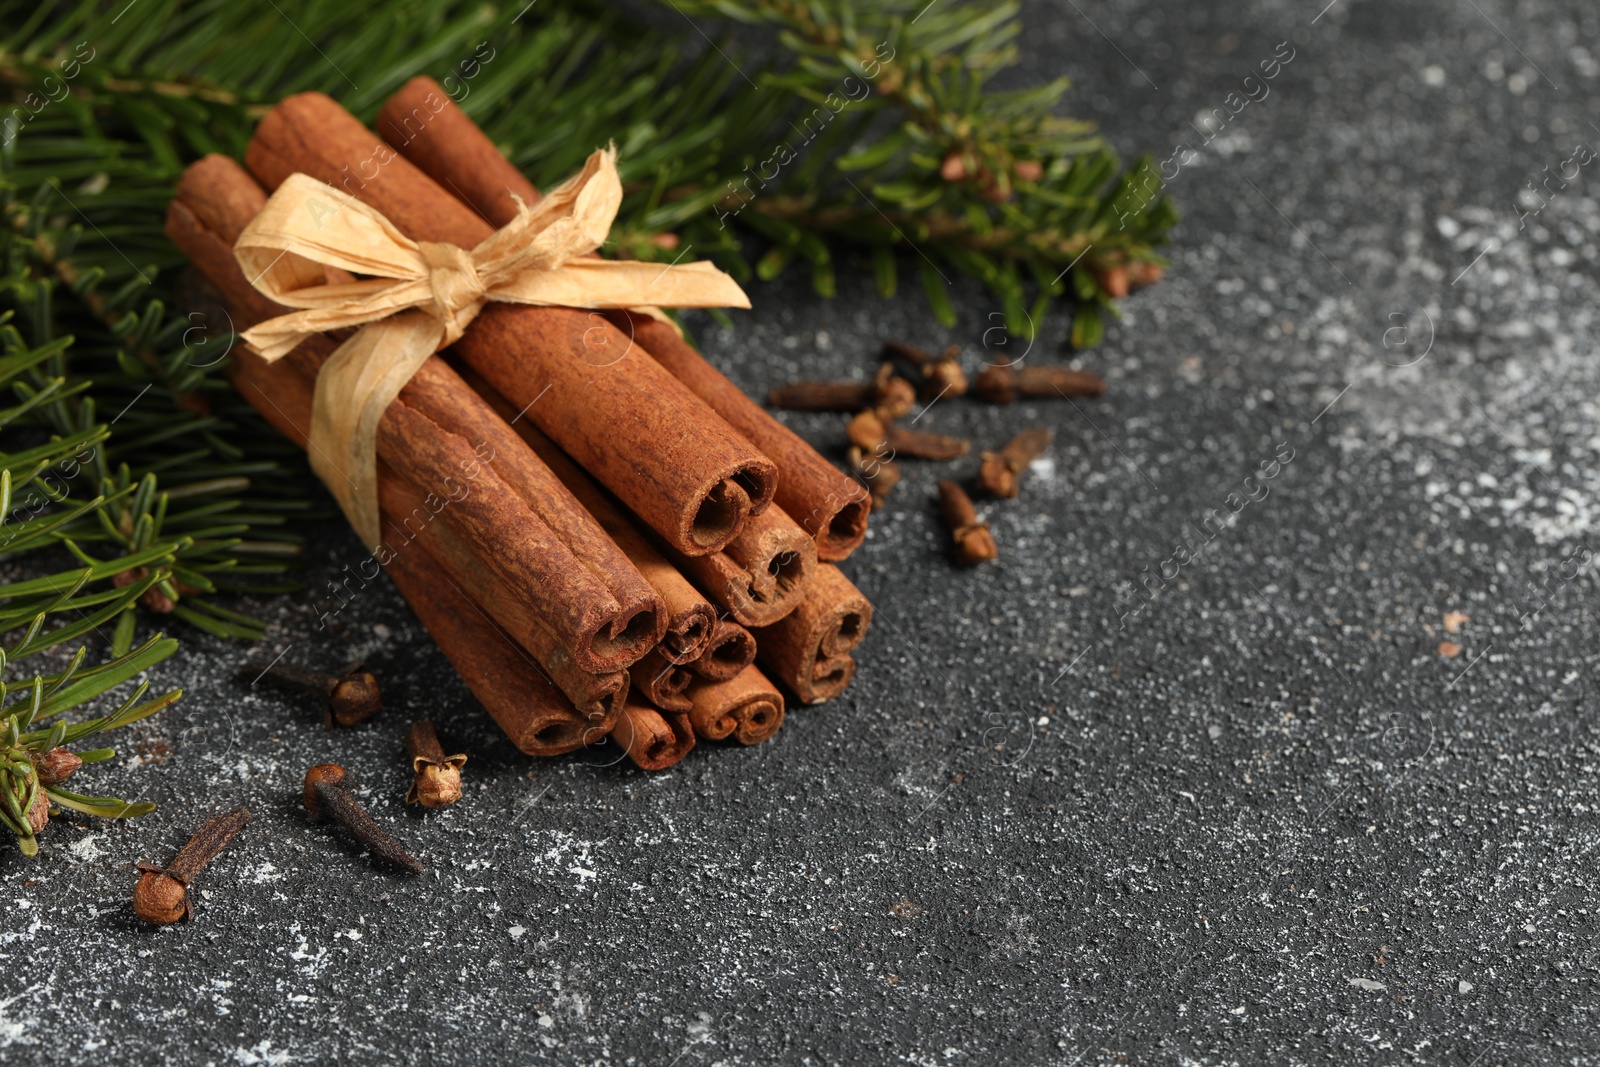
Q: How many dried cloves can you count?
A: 11